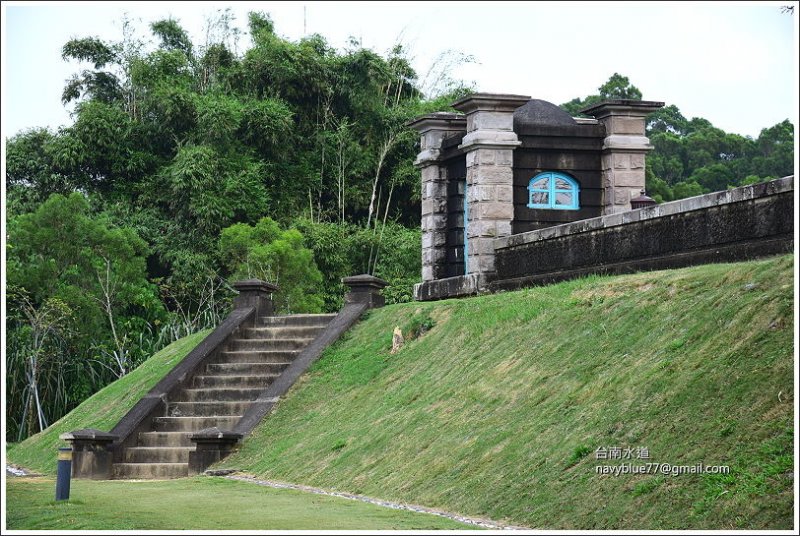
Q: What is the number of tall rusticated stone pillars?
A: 3